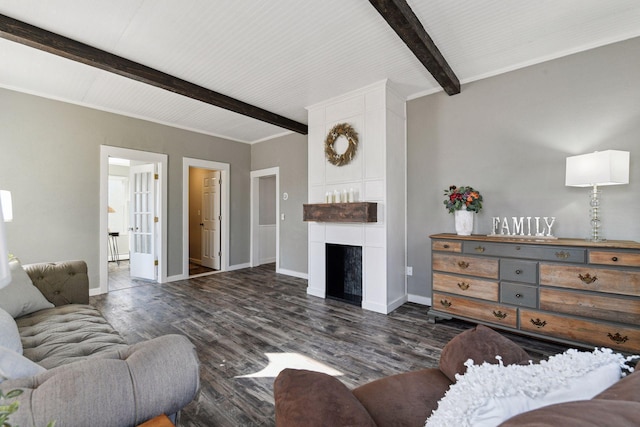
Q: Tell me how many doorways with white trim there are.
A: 3